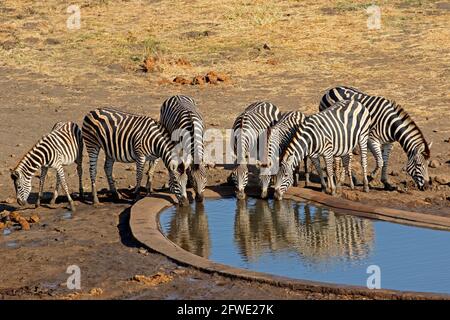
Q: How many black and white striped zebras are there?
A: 7